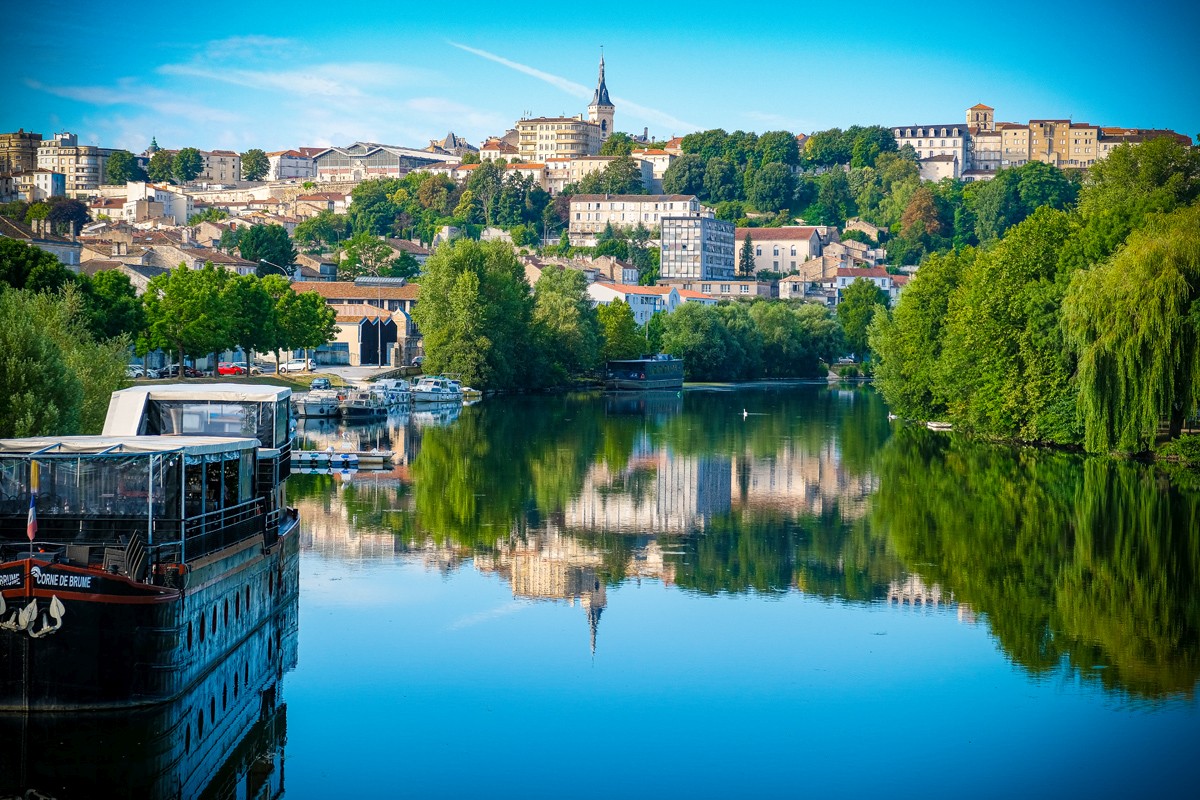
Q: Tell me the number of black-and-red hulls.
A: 1